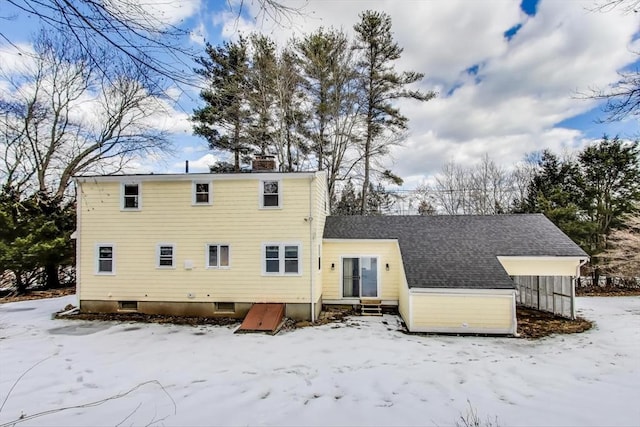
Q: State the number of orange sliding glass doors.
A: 0